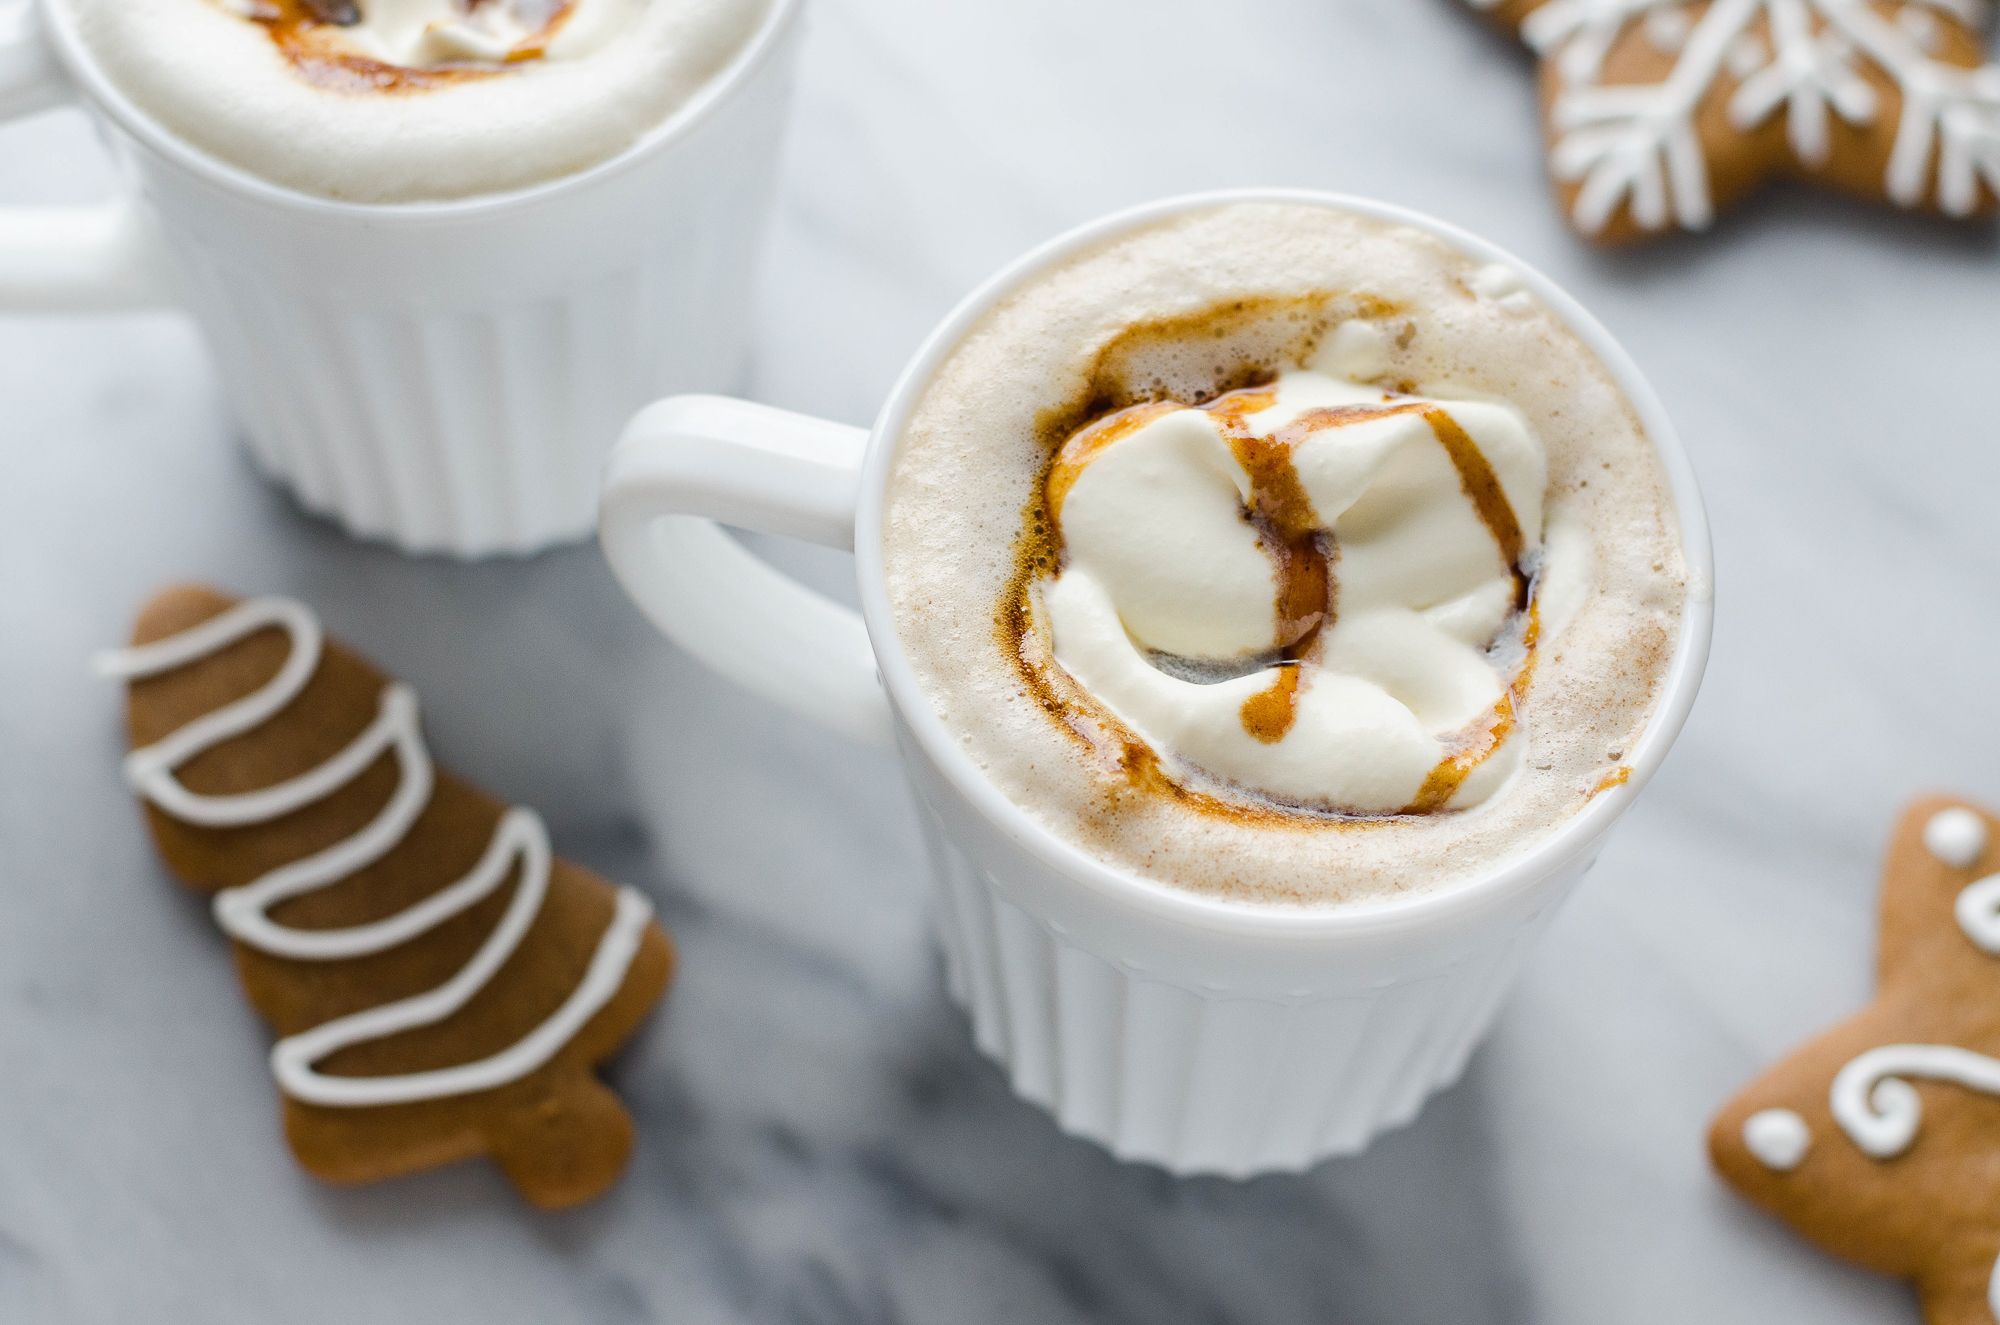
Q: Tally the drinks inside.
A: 2